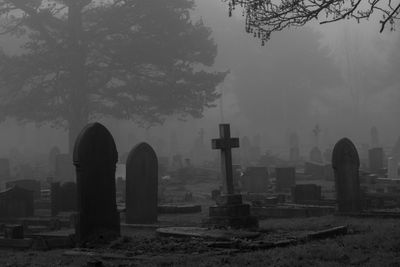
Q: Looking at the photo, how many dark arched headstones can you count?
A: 3